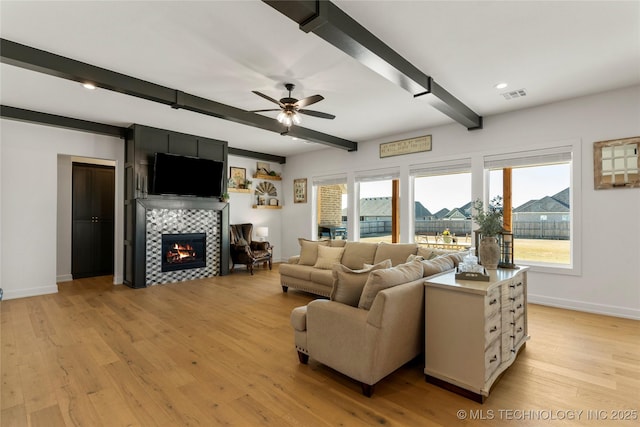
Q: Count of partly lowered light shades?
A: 4